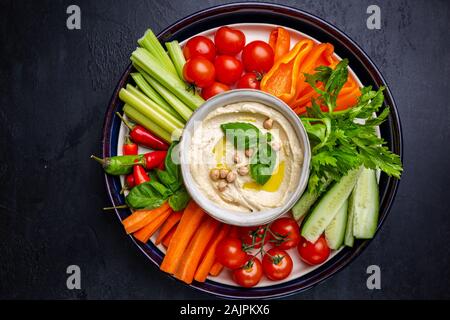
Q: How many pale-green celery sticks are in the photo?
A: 8